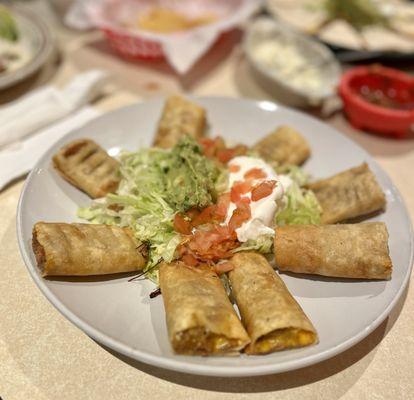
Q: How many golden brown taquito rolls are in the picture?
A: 8